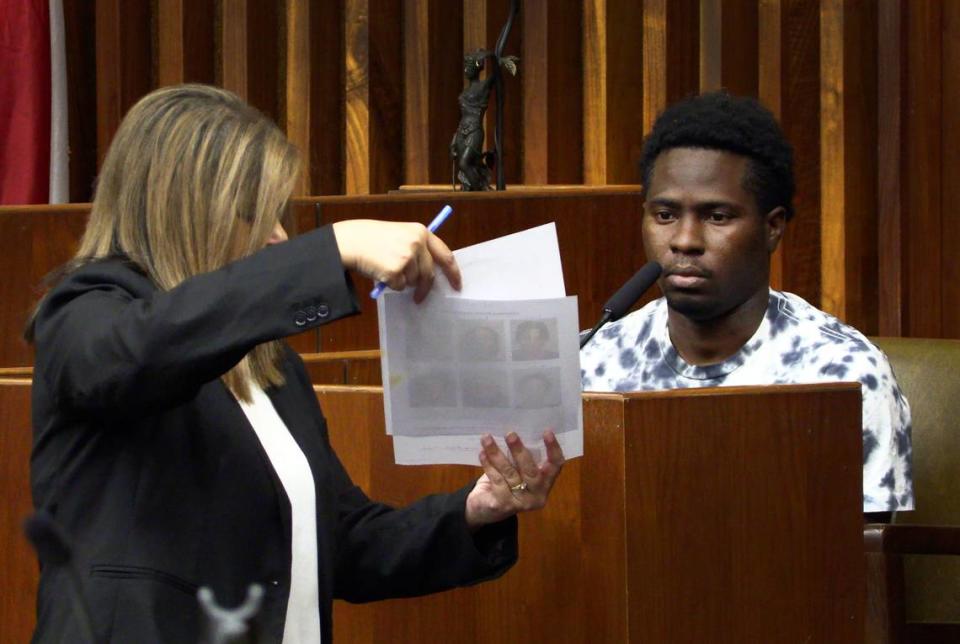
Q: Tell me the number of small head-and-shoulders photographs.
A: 6